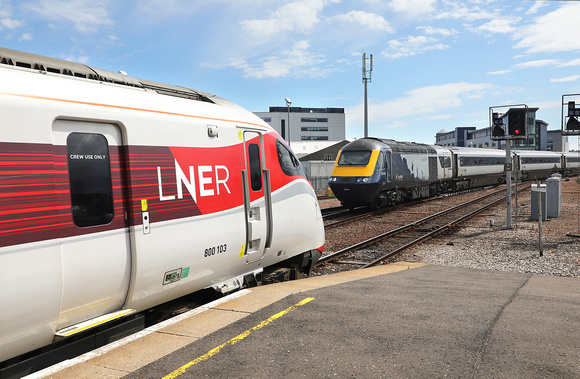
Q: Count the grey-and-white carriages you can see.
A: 3